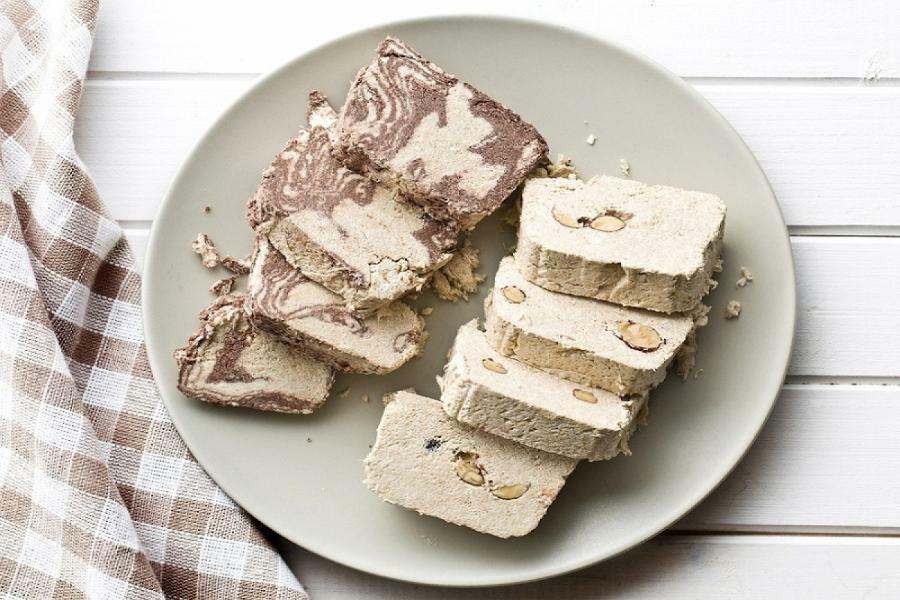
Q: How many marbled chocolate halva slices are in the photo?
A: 4